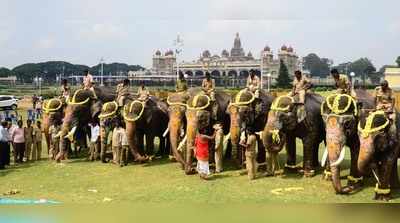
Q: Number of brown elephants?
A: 10